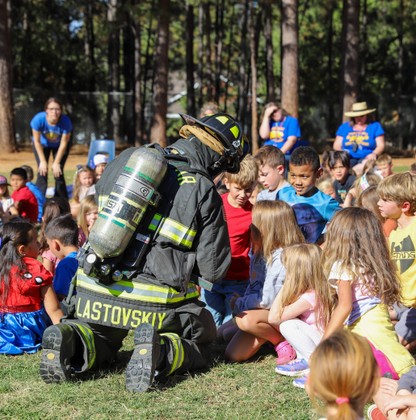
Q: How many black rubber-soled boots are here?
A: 2